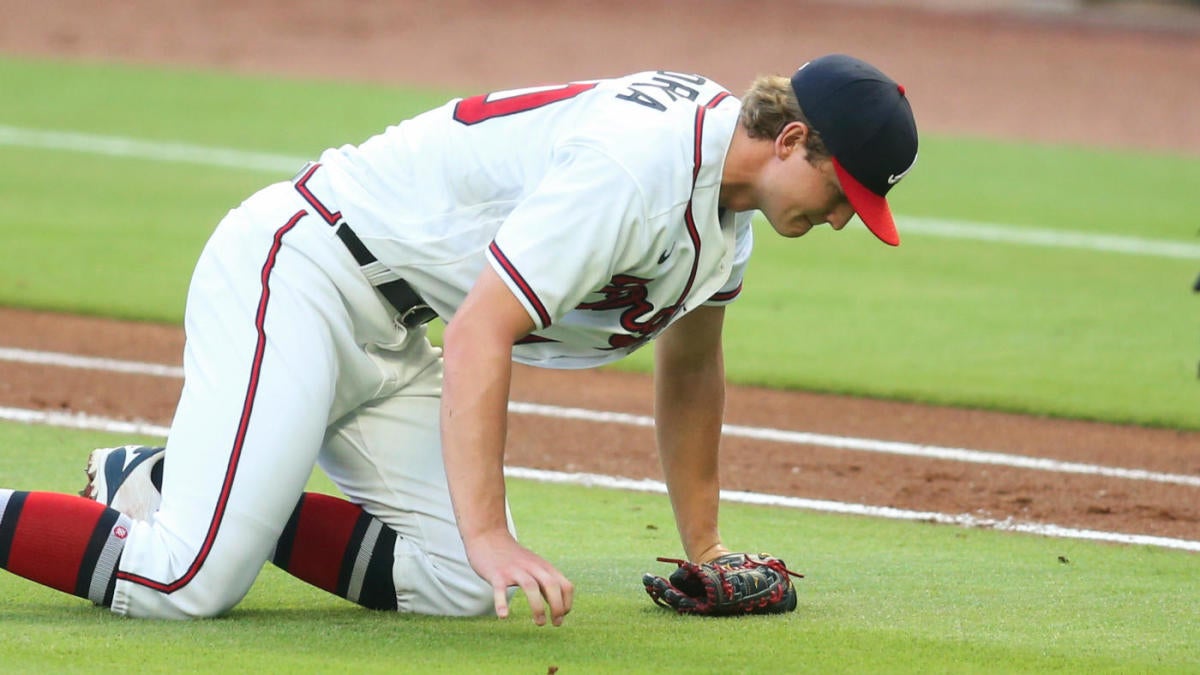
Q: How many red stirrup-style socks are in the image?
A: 2